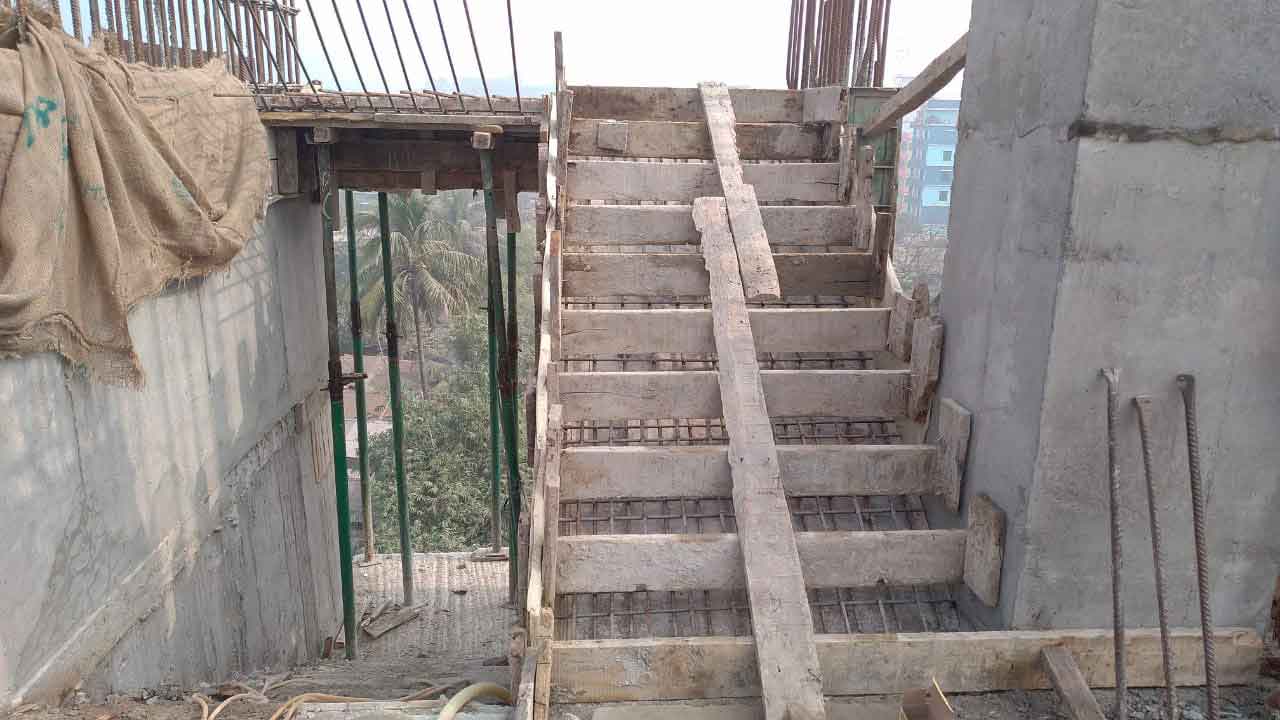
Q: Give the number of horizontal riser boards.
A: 10